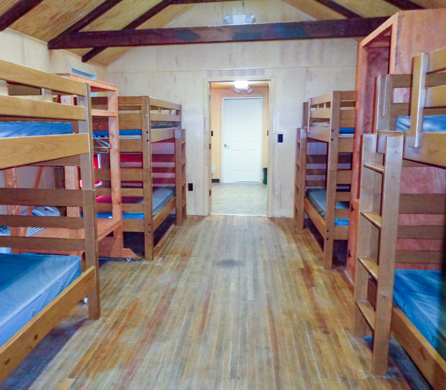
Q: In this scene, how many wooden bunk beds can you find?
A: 4